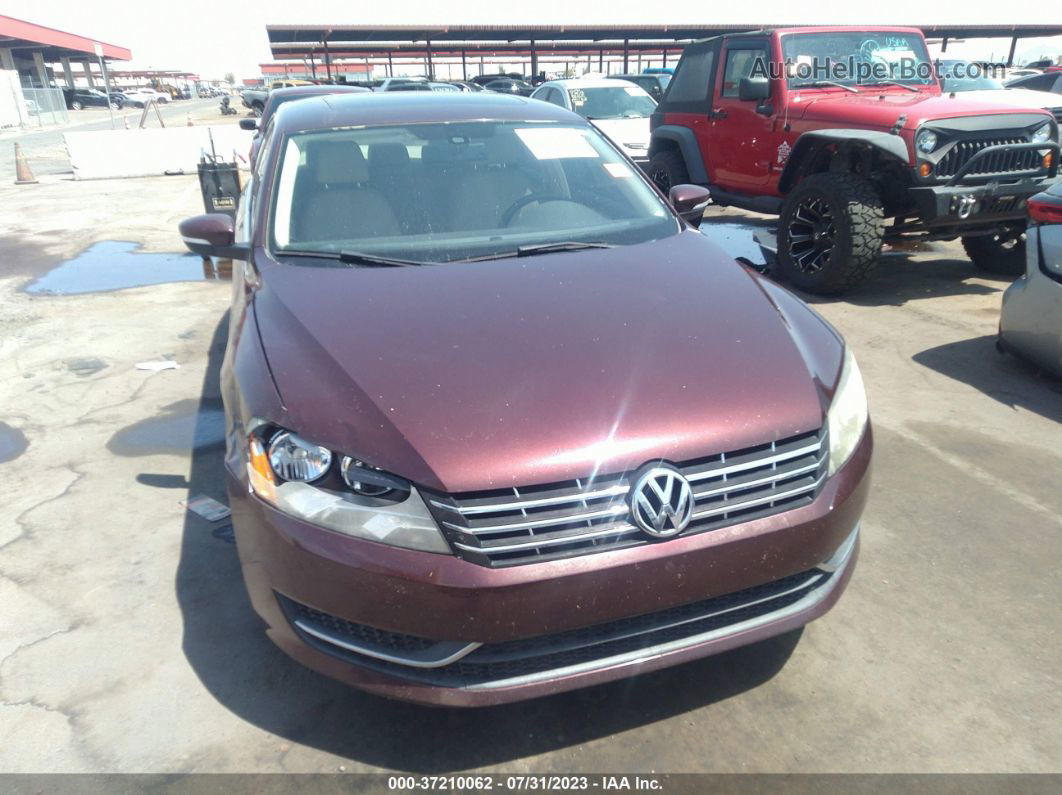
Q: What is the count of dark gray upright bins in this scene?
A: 1